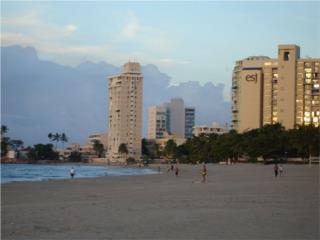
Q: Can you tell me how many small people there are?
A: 6